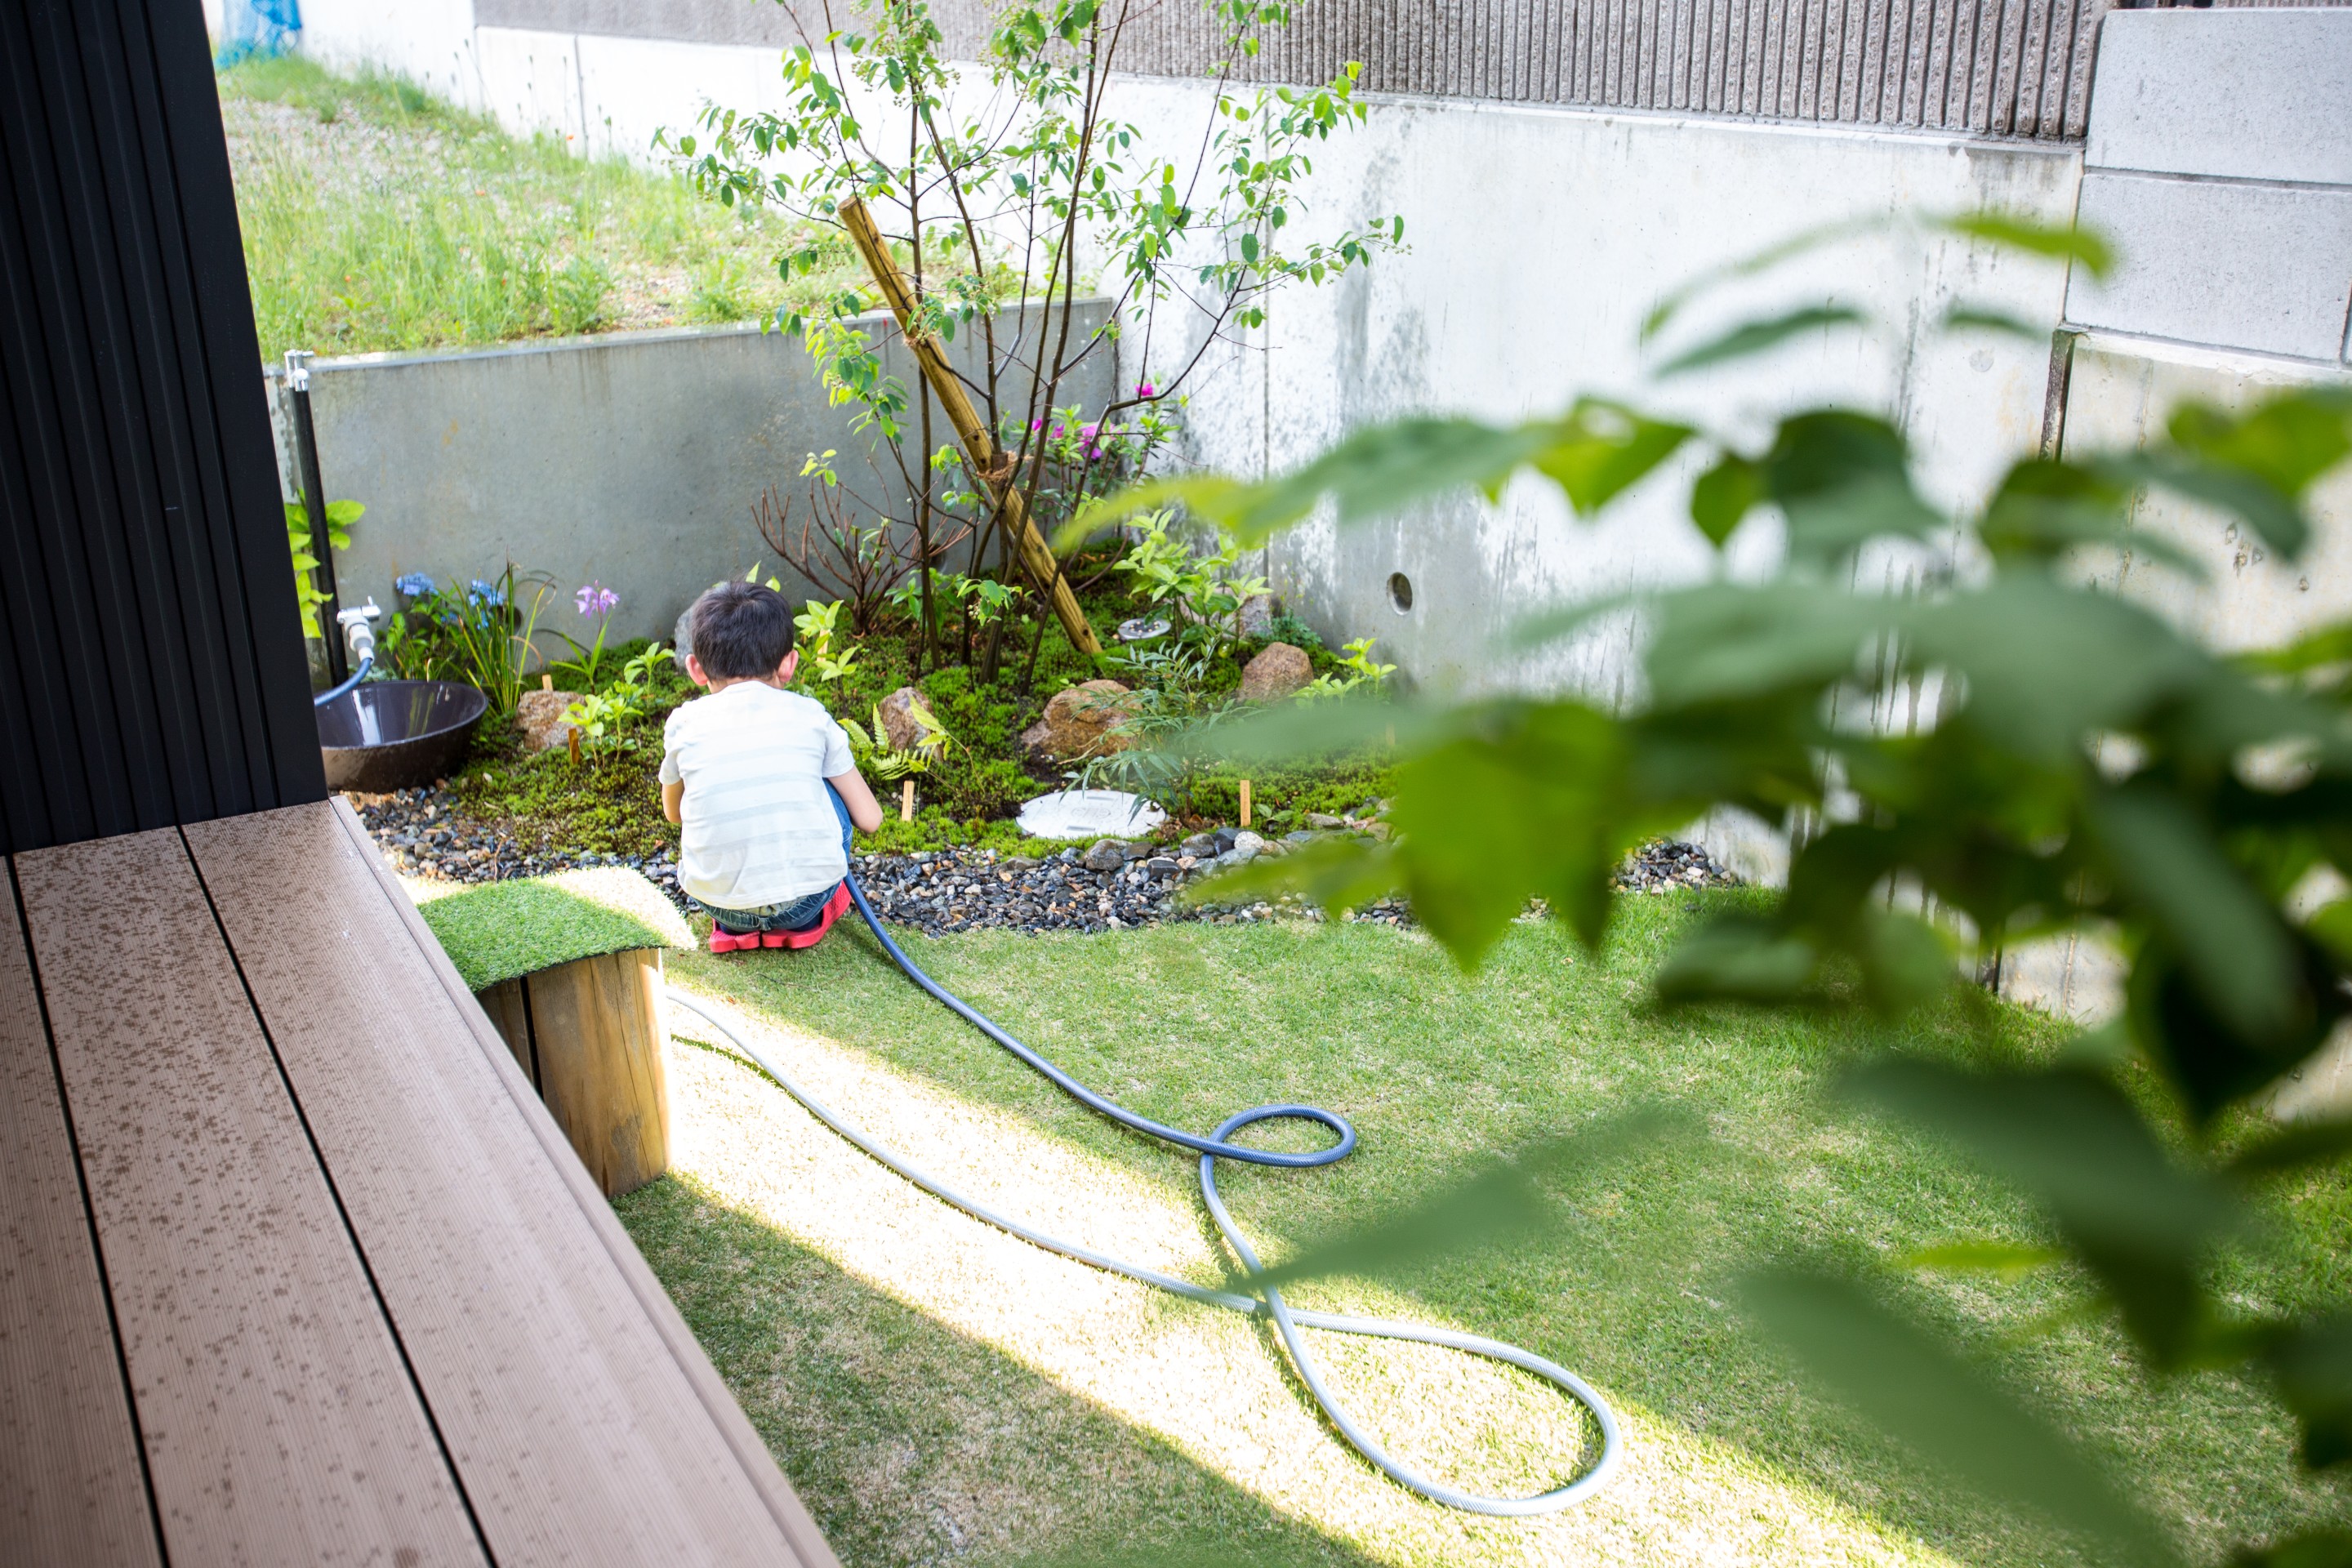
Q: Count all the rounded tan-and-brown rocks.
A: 4